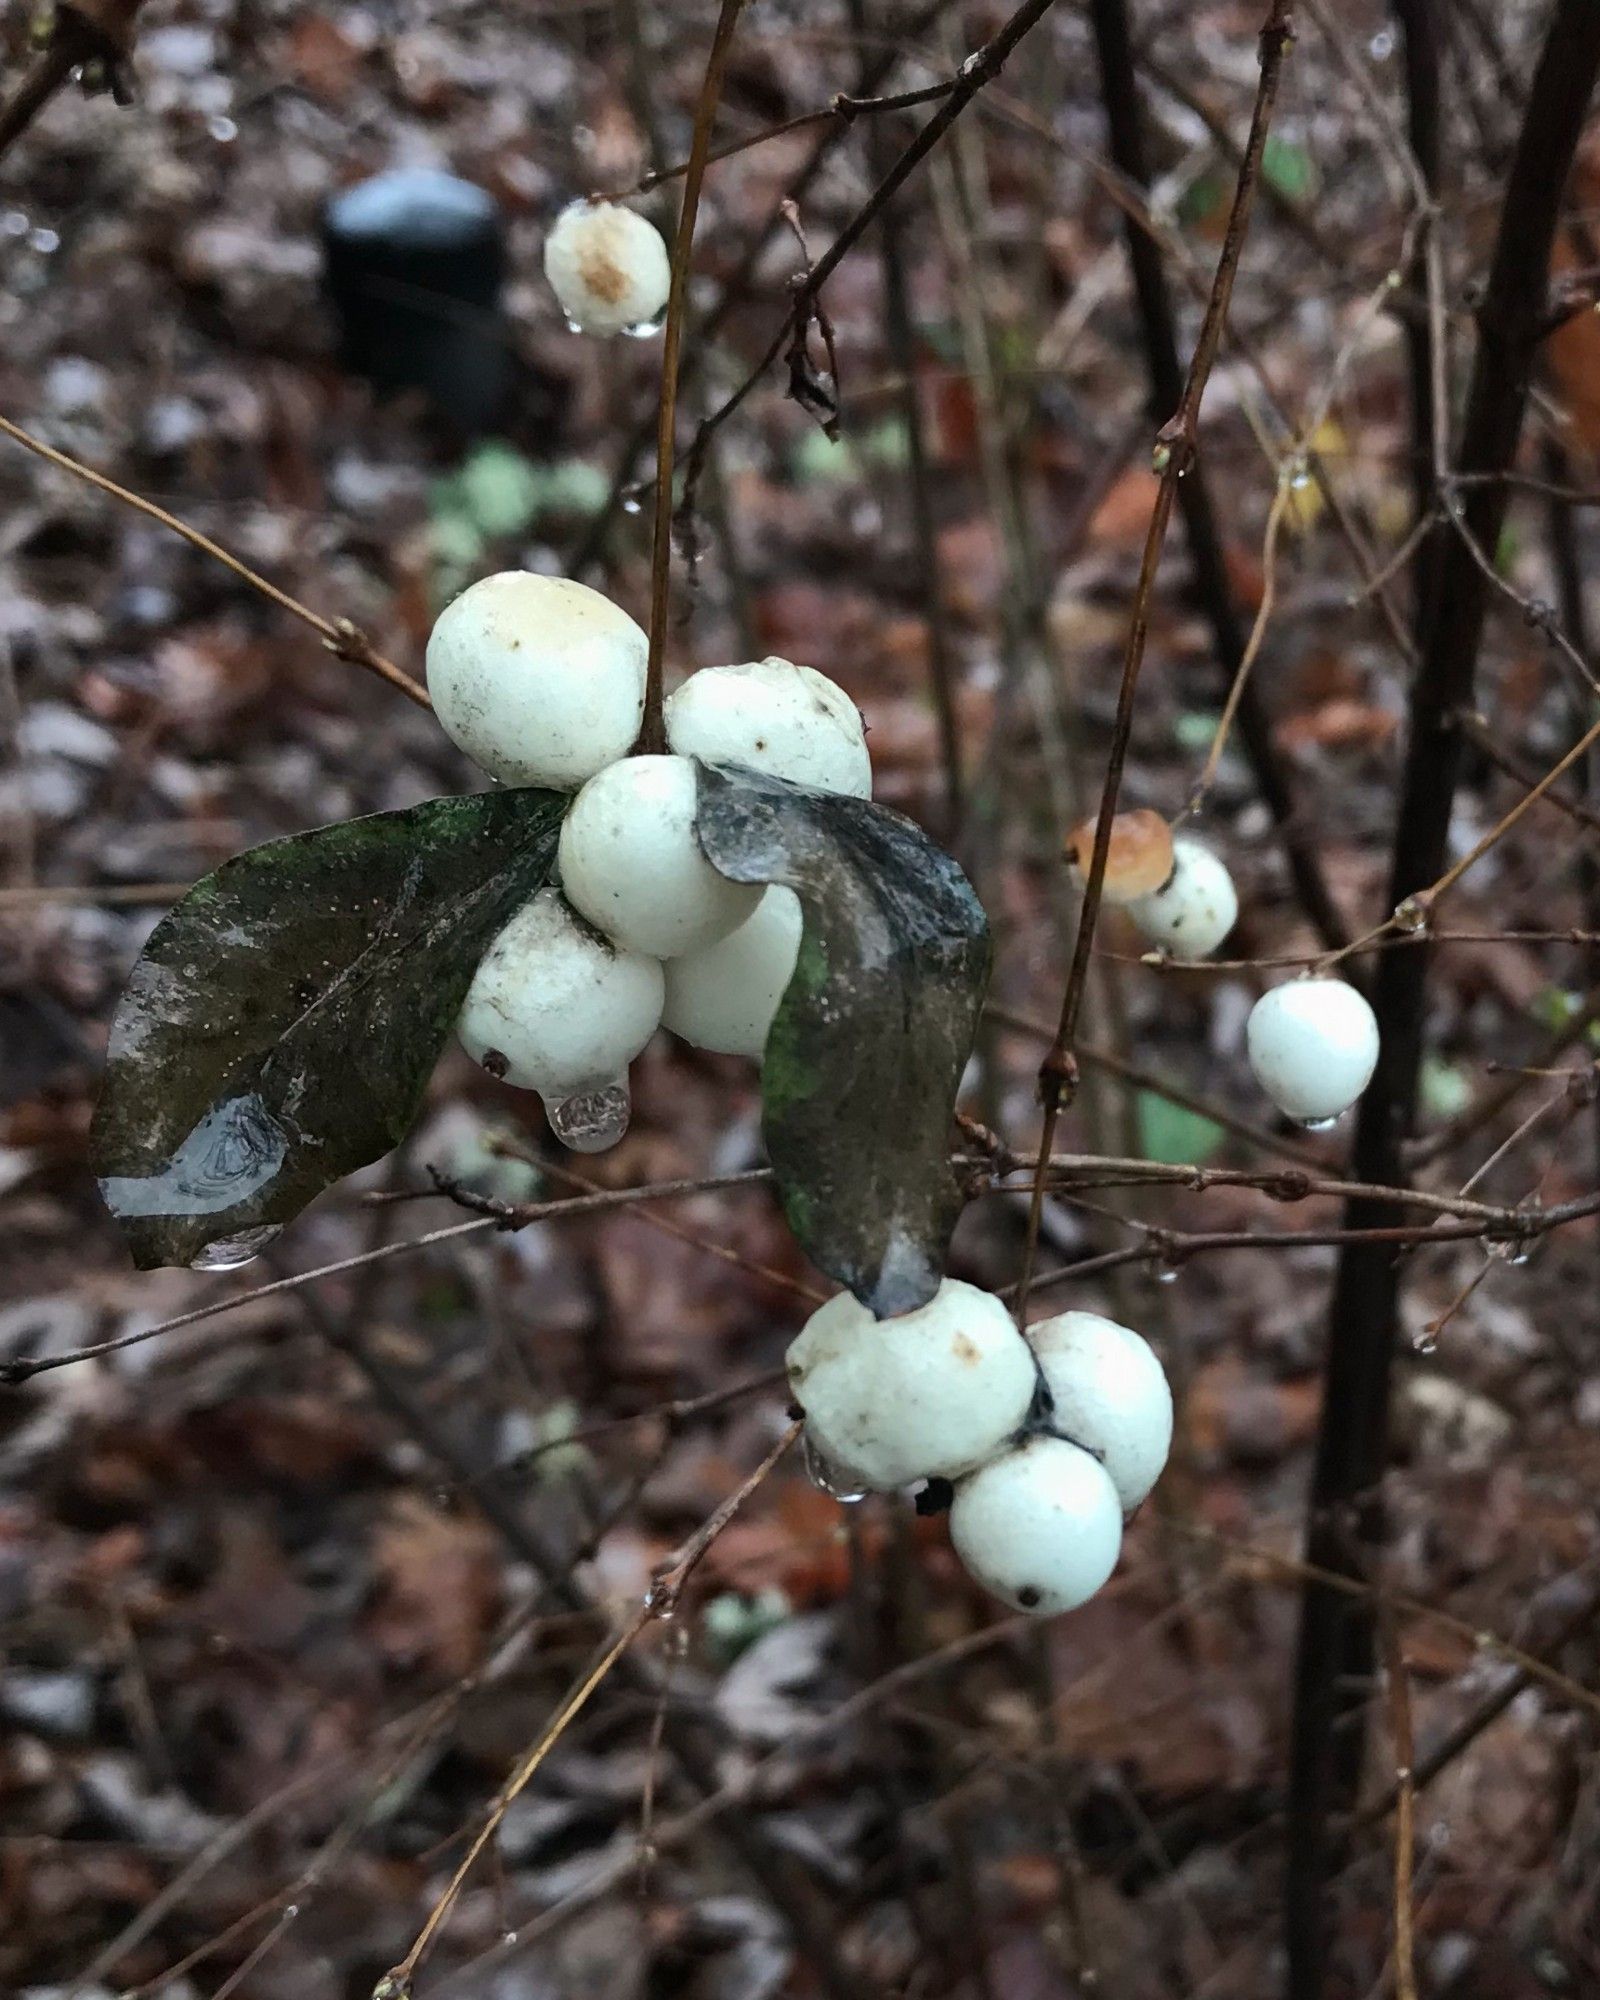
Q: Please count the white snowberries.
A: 11